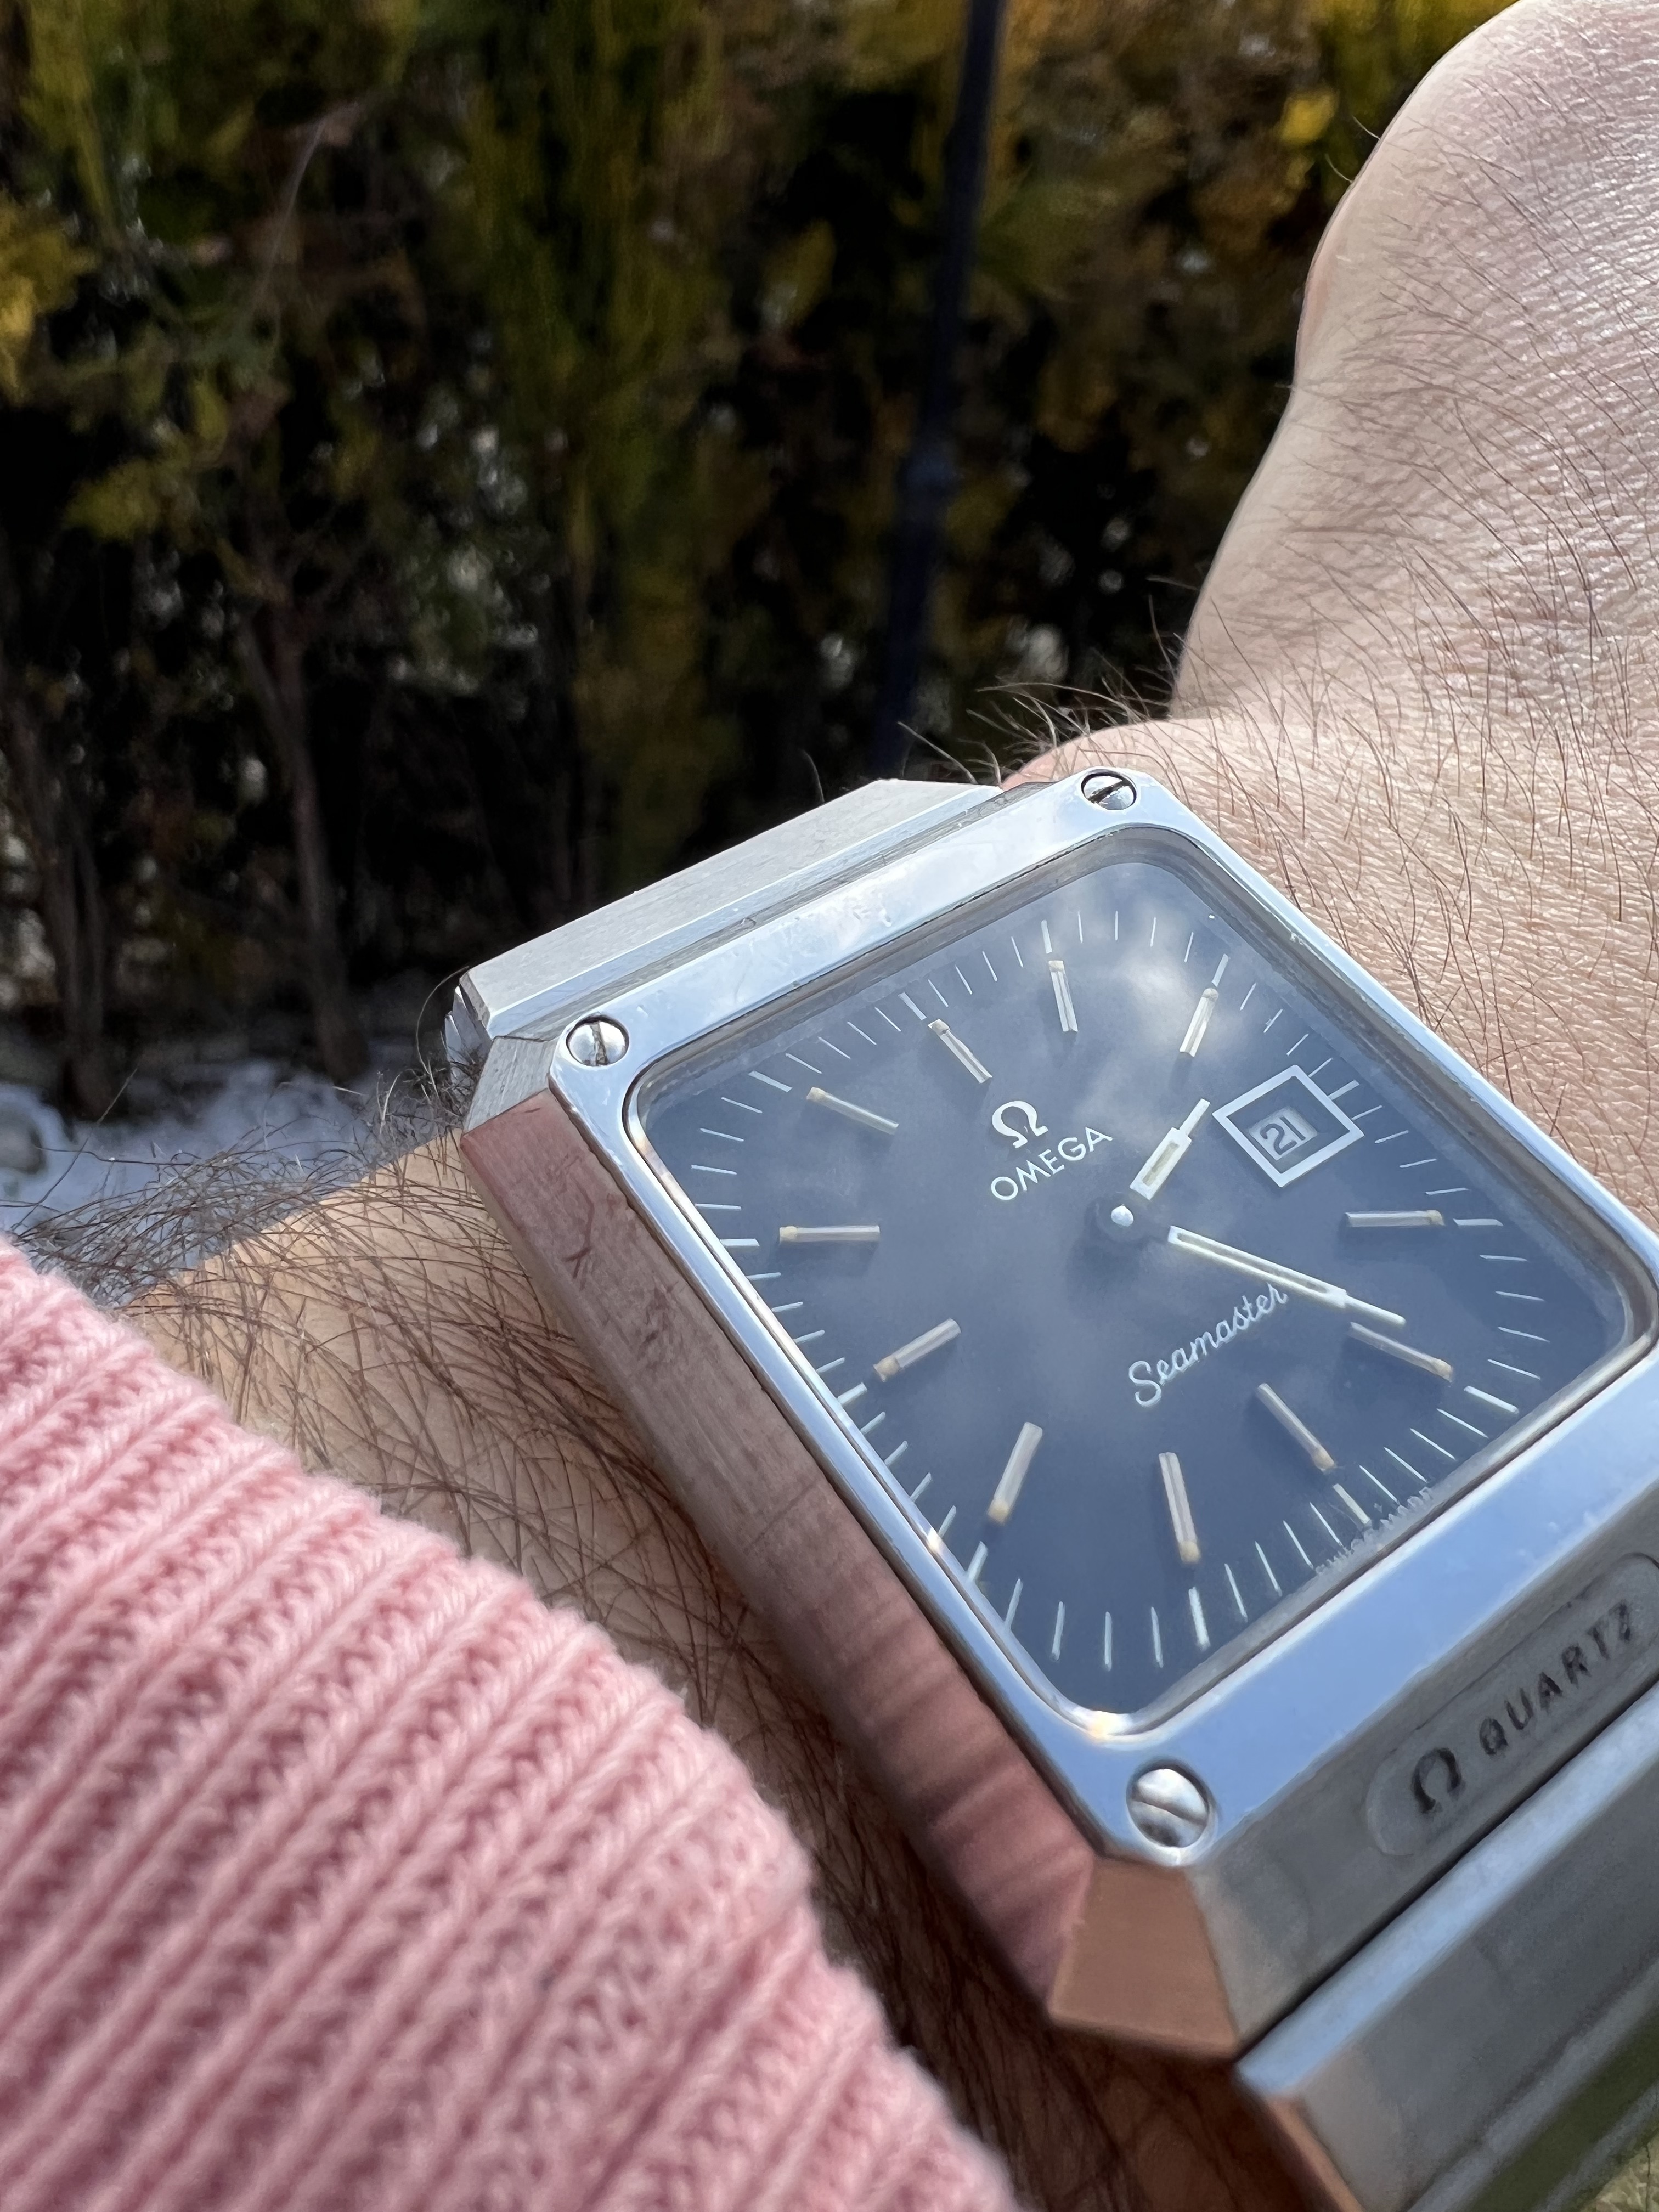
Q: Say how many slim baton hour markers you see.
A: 11